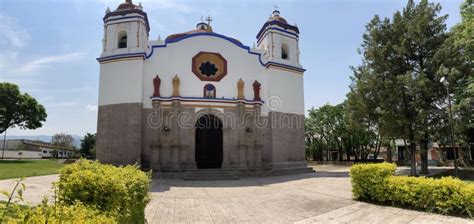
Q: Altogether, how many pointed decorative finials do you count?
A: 4